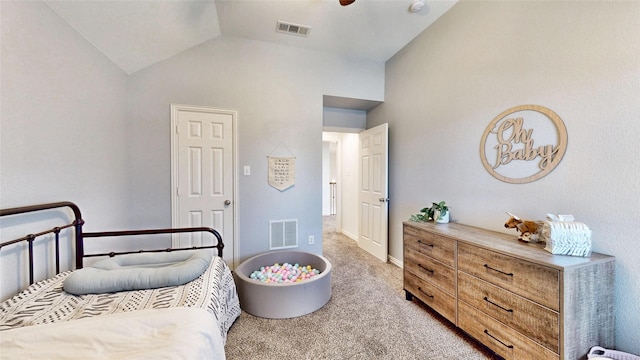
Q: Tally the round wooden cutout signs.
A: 1